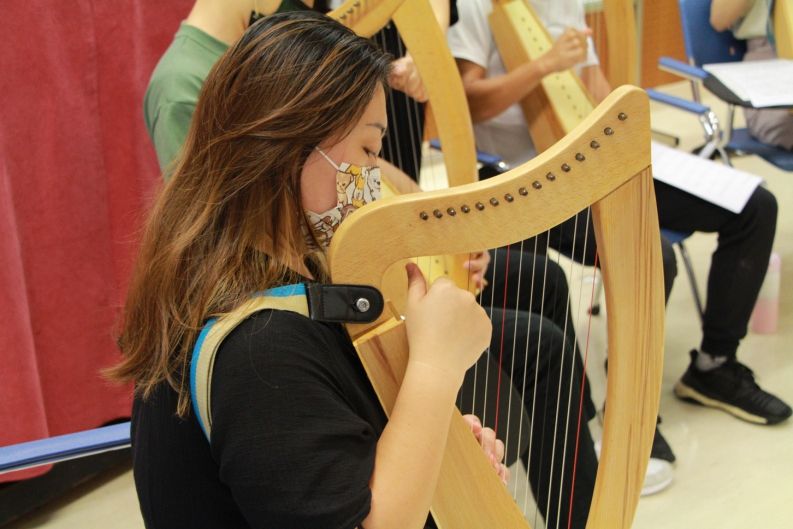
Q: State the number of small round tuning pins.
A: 15